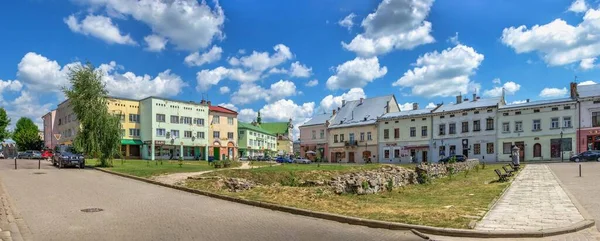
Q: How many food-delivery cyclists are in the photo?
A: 0